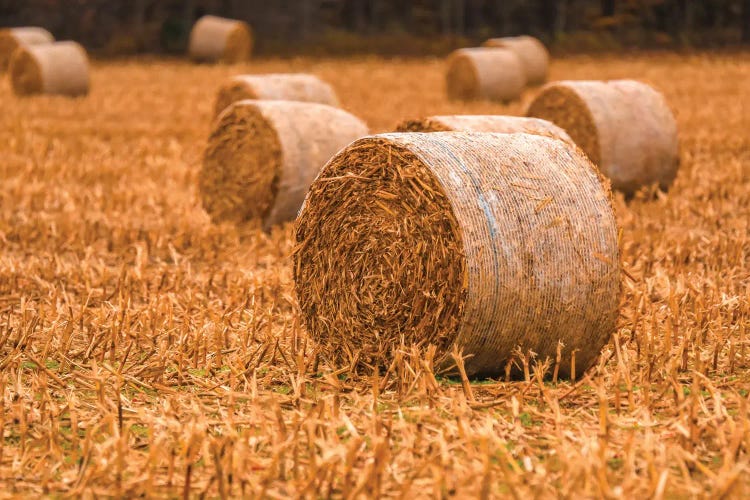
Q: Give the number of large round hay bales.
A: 10